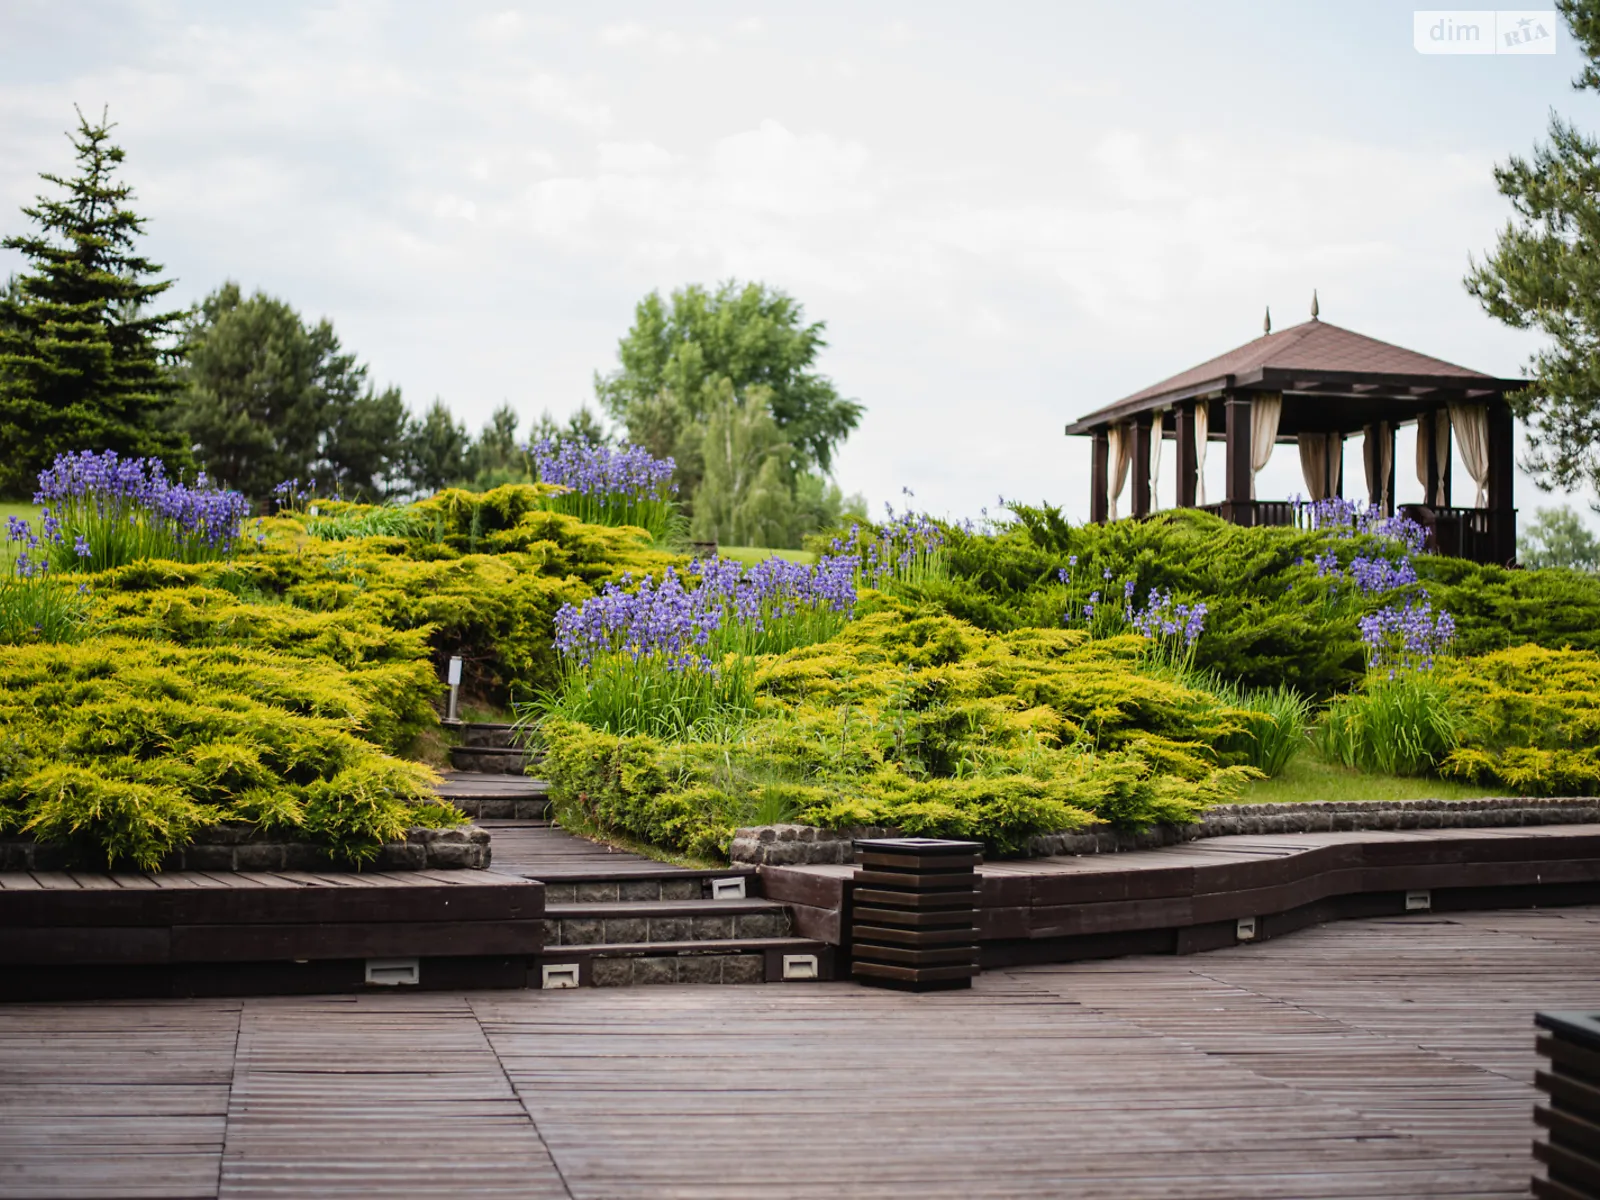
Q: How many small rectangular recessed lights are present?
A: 6